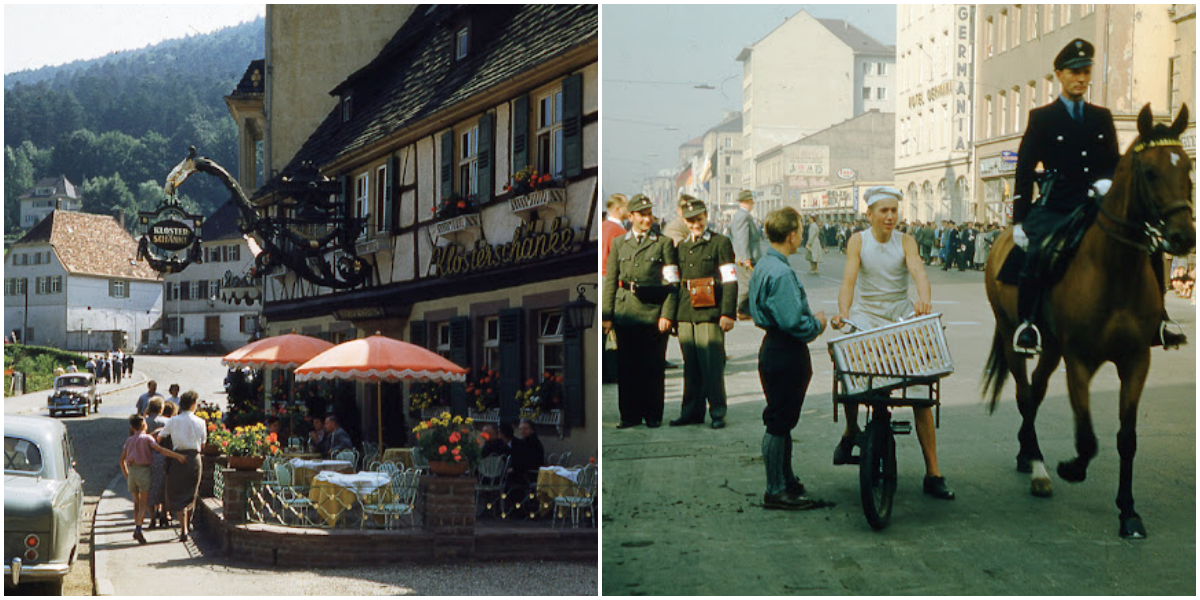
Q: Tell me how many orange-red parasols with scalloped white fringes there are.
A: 2